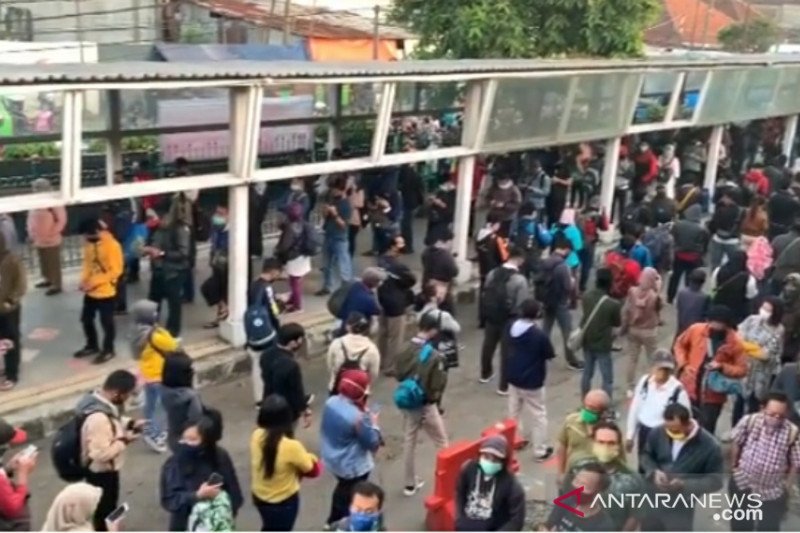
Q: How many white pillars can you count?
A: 5